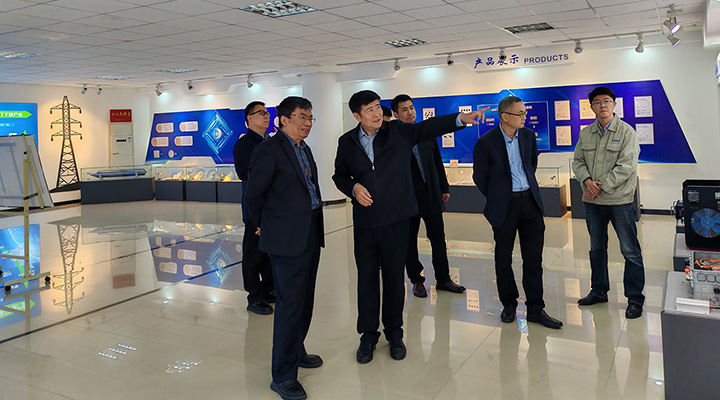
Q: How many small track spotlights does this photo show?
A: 12